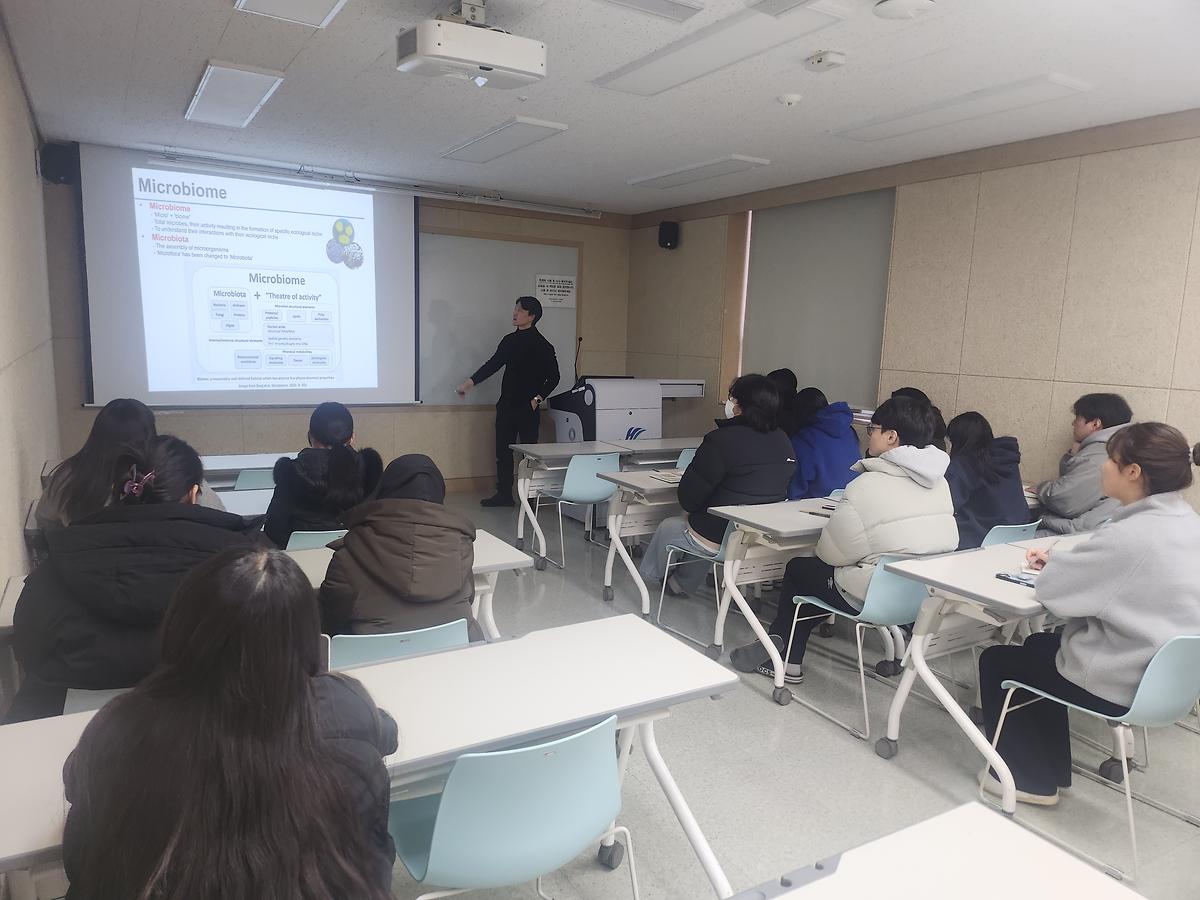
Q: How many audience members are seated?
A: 13